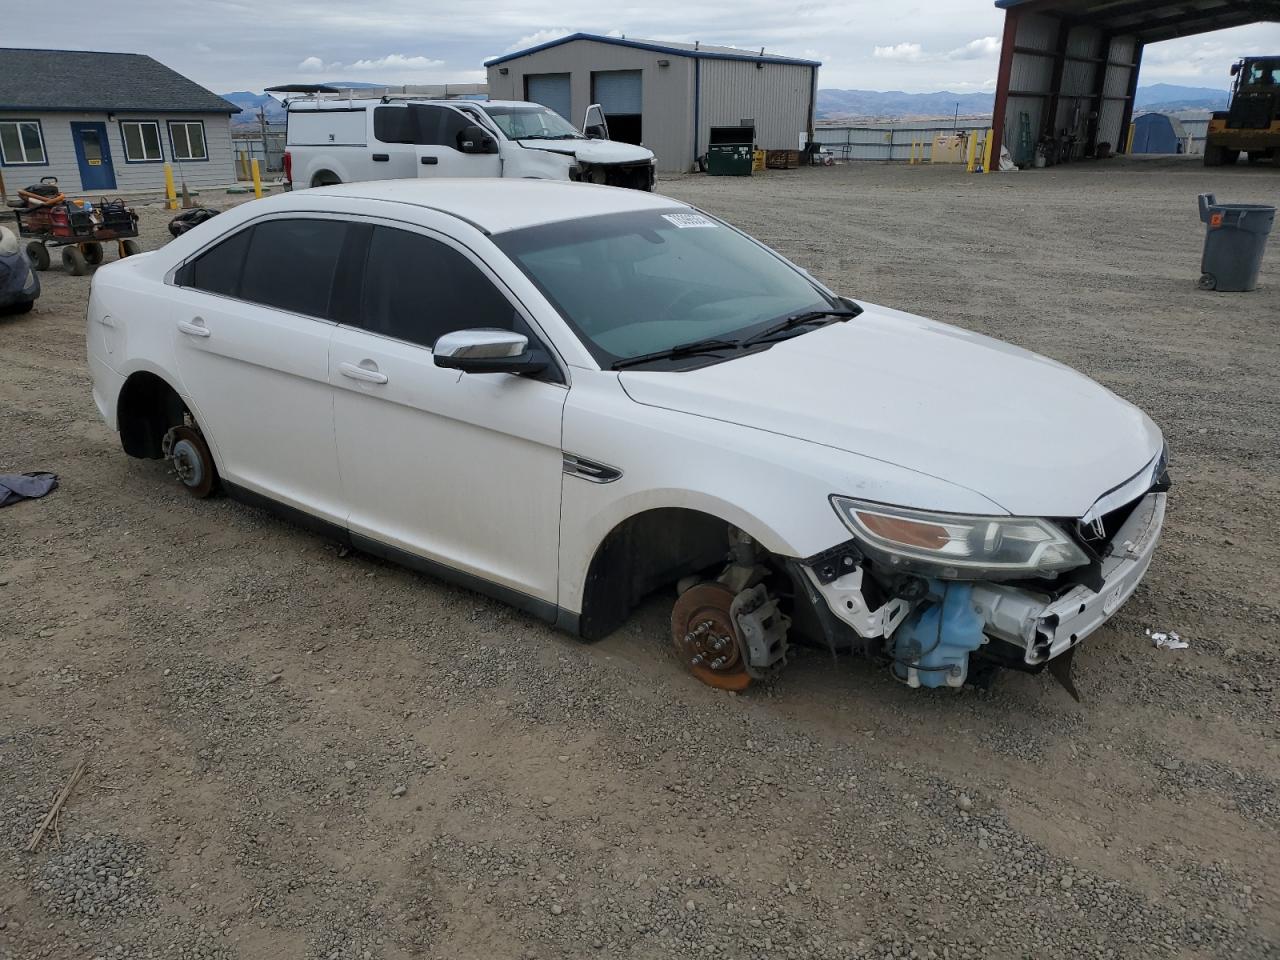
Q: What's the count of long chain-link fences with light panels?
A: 1